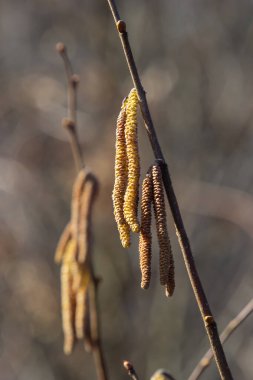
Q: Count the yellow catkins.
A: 2